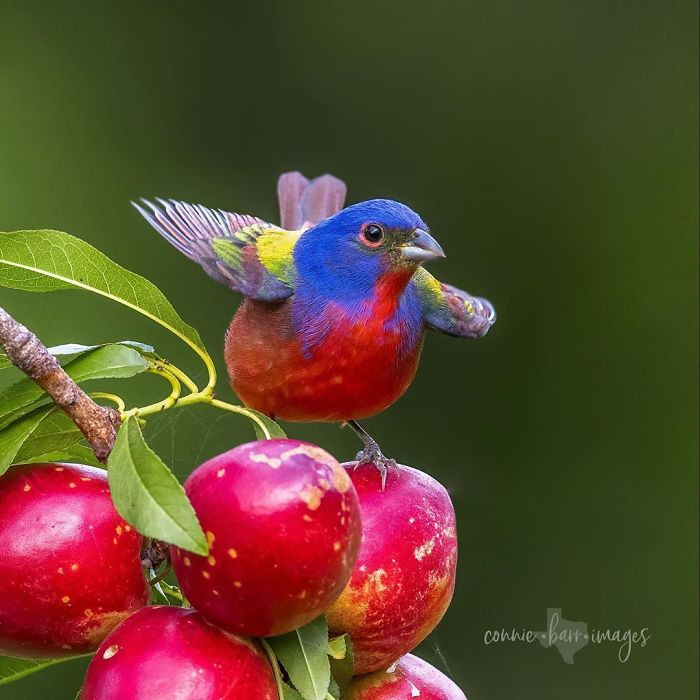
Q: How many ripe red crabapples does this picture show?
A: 5